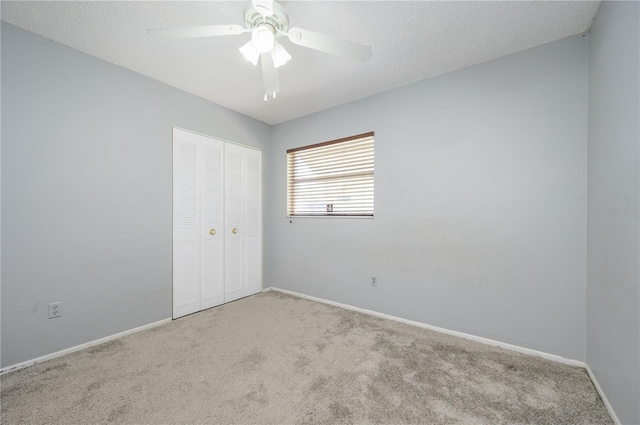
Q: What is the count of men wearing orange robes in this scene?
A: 0